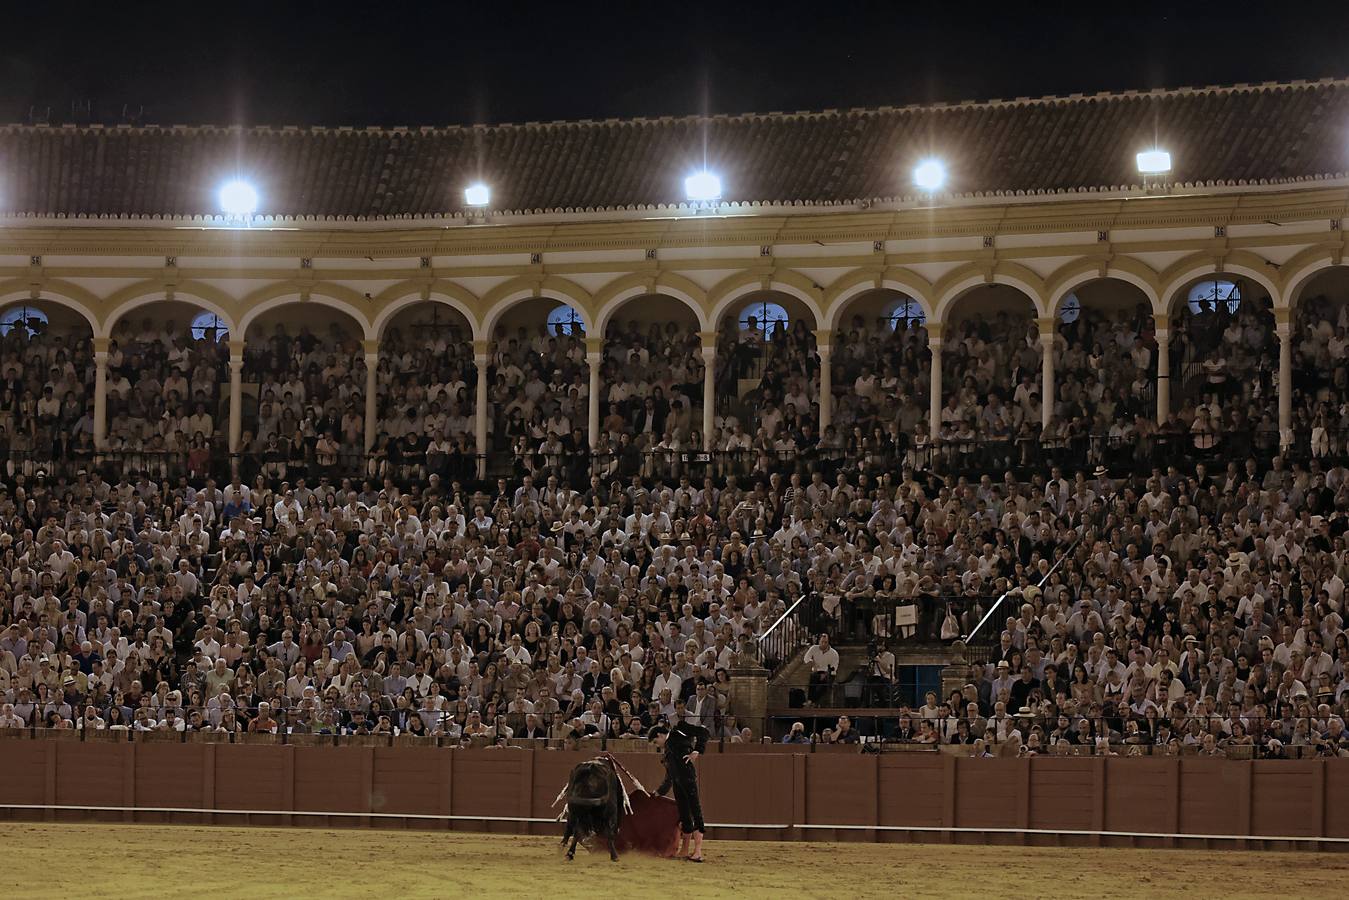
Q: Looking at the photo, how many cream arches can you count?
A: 12